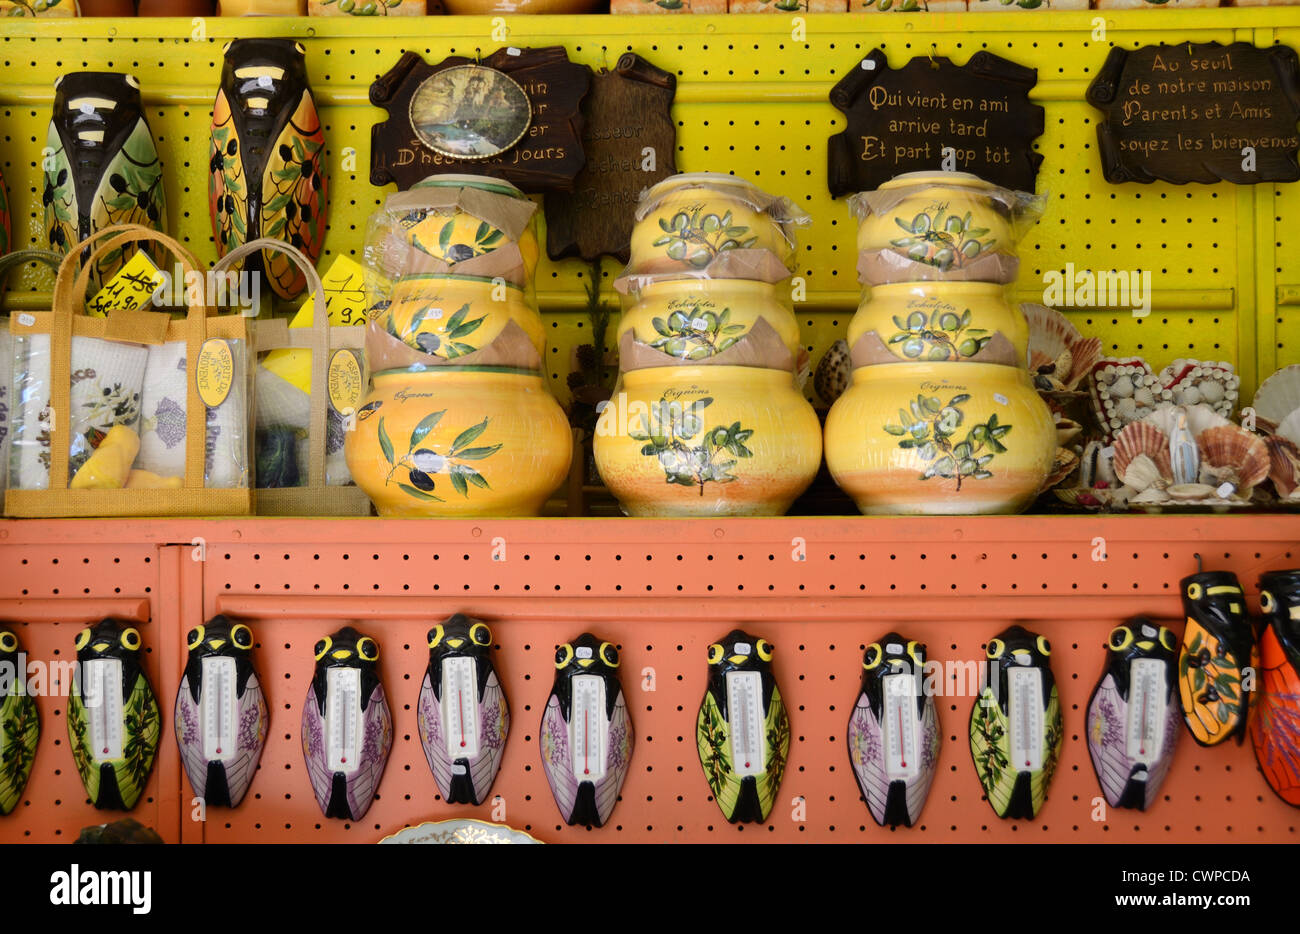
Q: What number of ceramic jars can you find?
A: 9